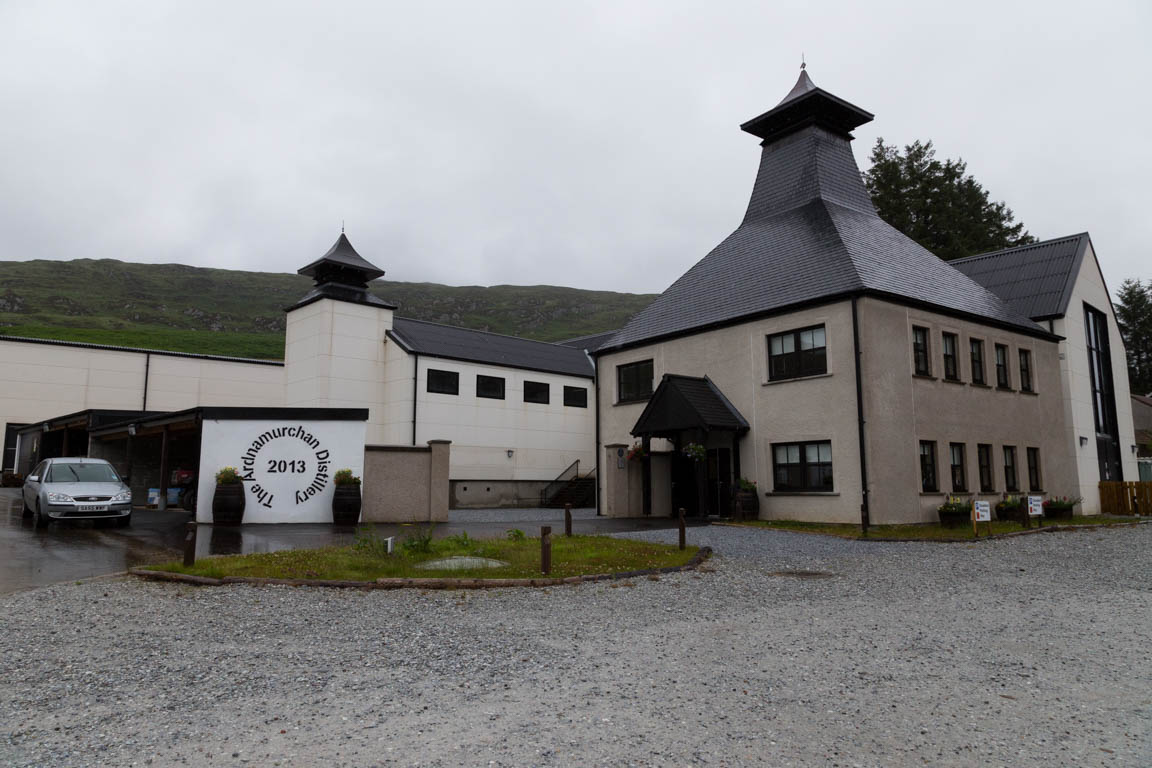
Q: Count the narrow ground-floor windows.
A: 5